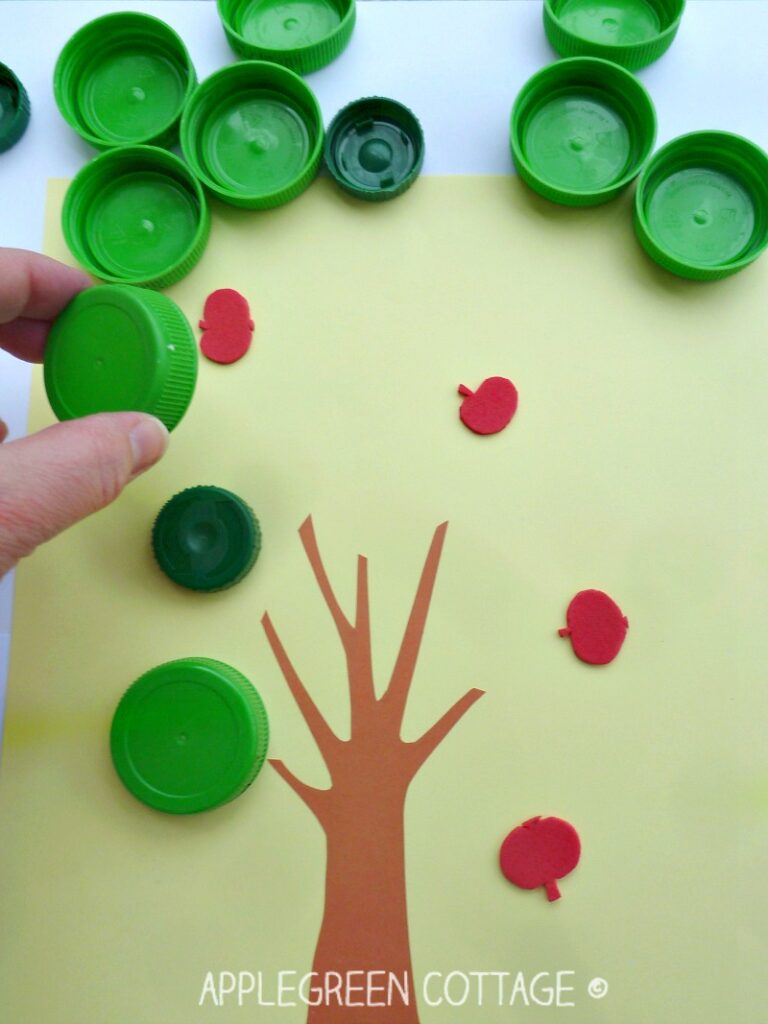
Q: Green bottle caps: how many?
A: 12